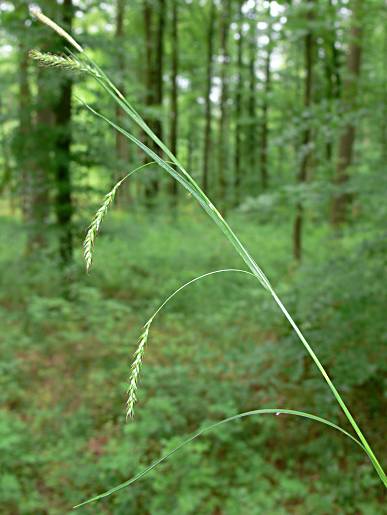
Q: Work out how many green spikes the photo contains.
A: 3